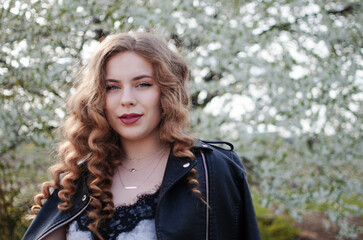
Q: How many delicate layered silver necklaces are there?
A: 3